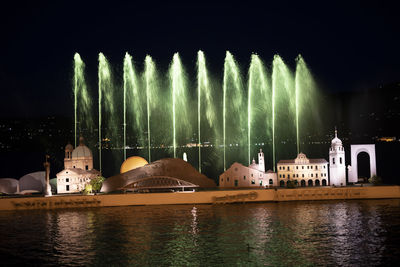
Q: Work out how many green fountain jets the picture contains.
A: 10